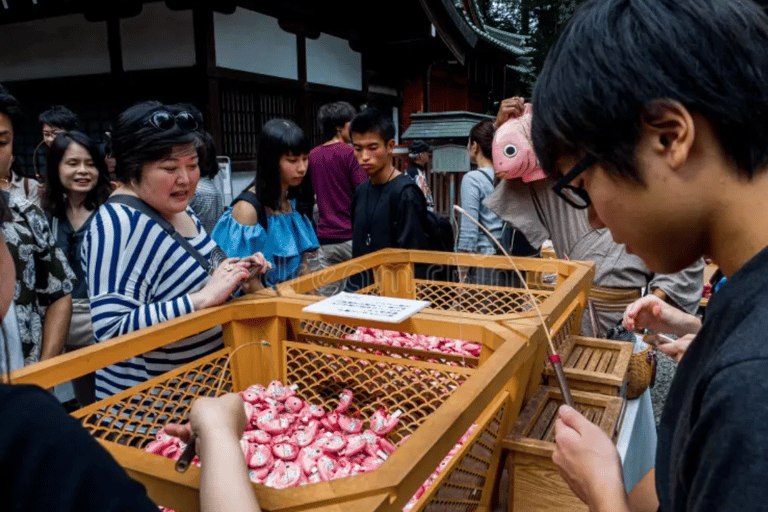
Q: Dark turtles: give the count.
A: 0